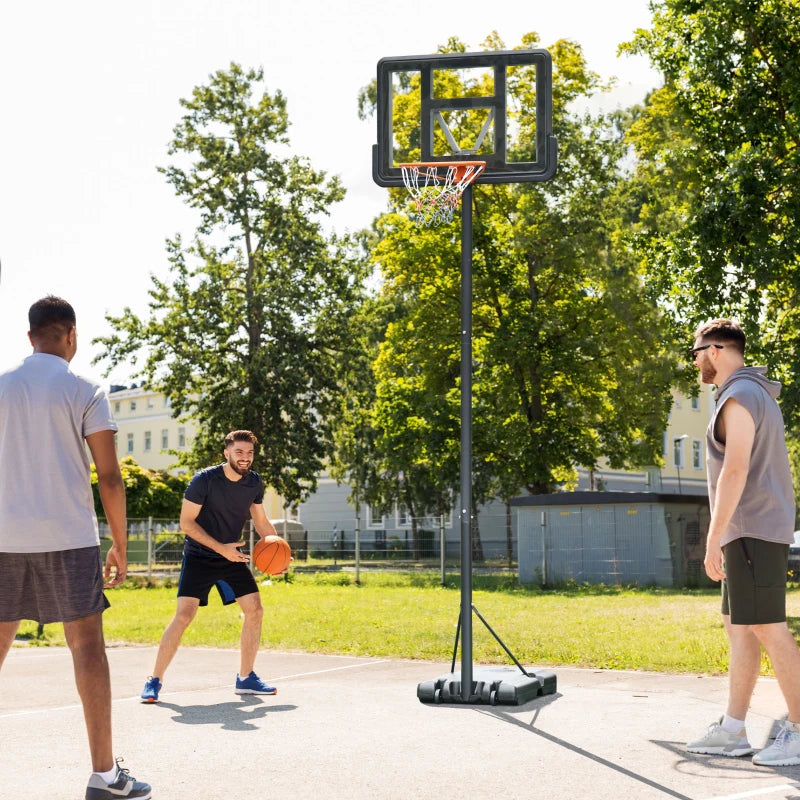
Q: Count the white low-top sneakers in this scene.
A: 2